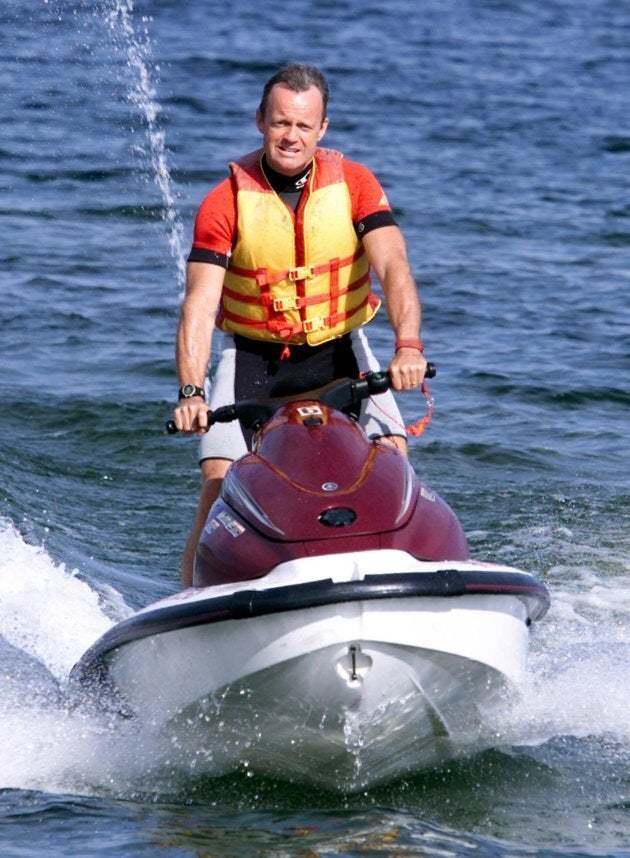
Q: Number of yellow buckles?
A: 3